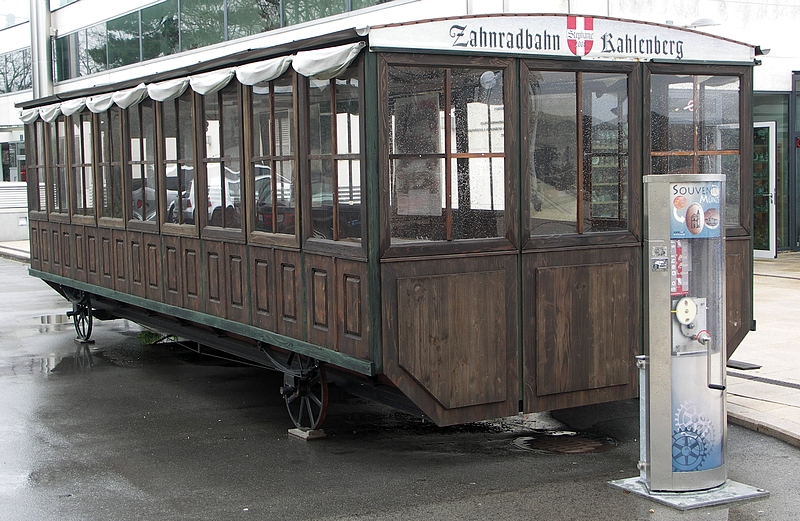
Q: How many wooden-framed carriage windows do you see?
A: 12